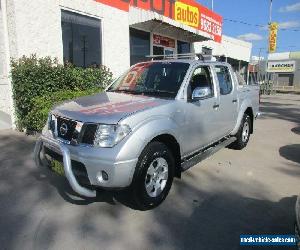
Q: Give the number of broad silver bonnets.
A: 1